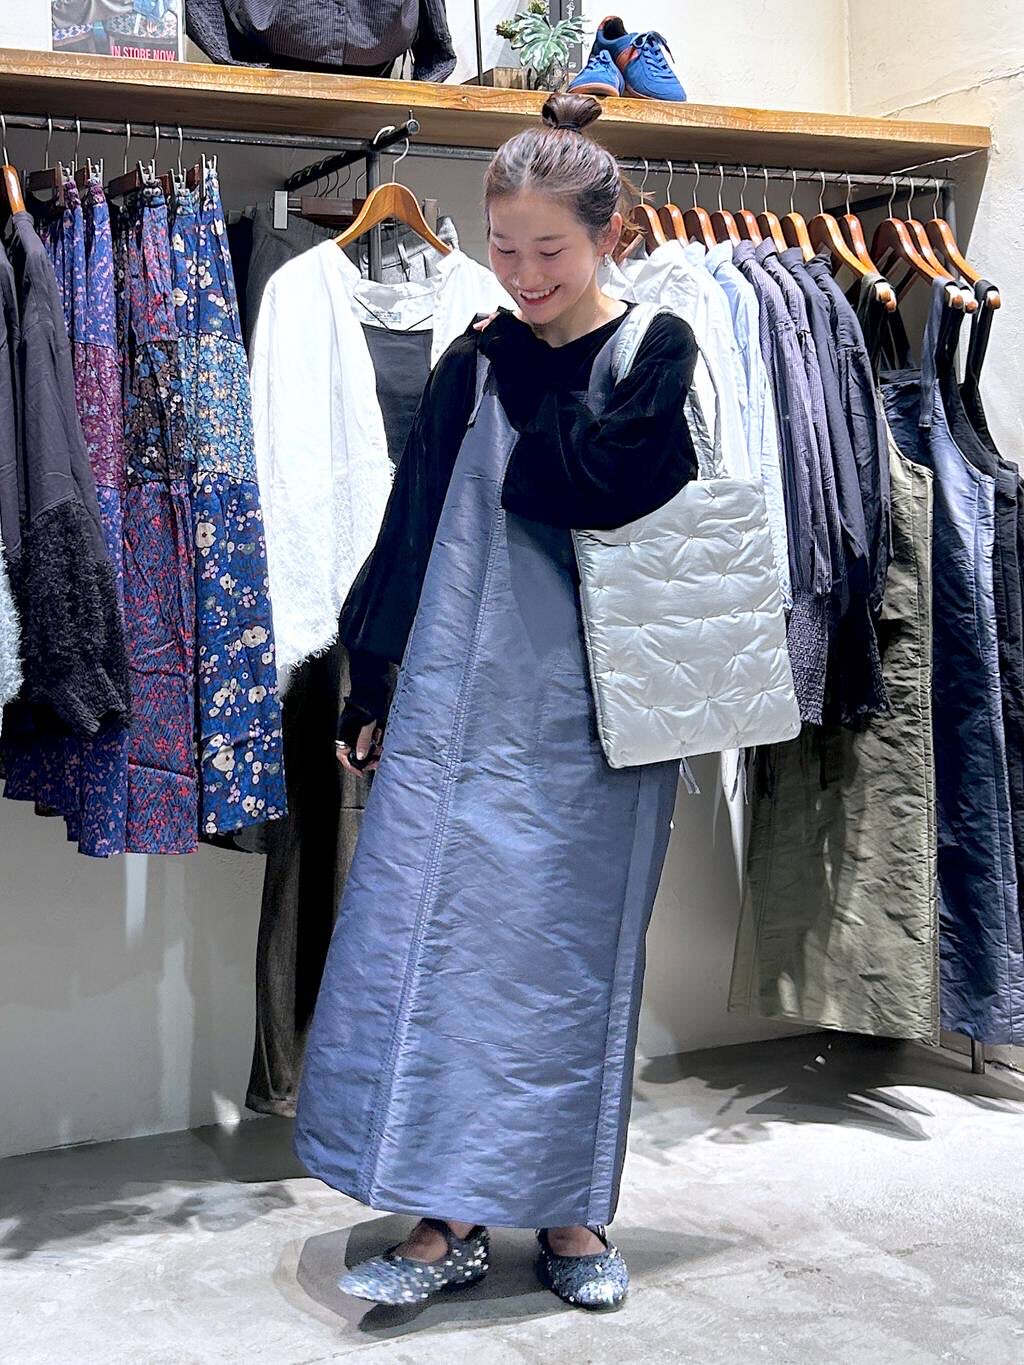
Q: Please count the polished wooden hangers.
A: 14